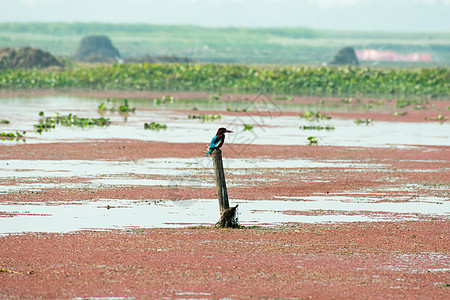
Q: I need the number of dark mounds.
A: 3